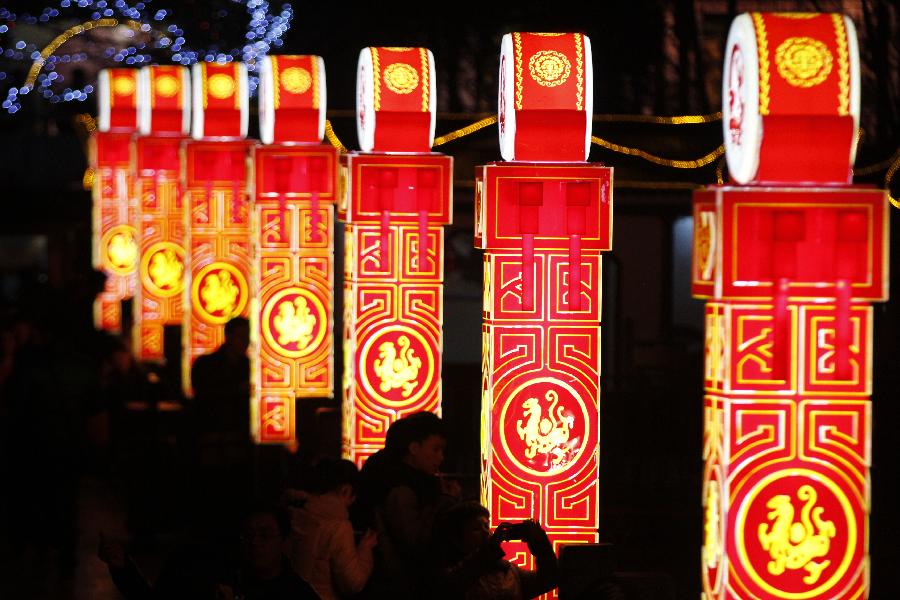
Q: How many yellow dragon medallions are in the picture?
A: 7